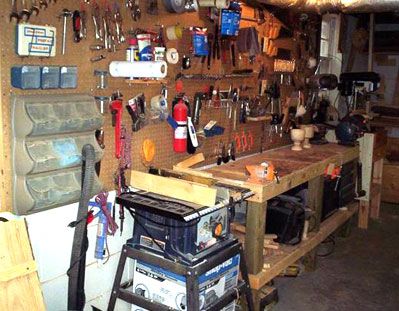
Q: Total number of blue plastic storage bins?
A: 3